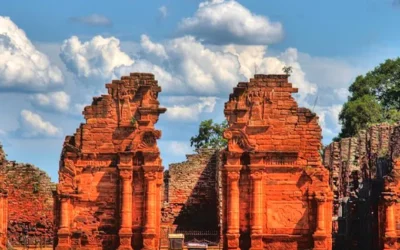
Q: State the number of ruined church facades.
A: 2